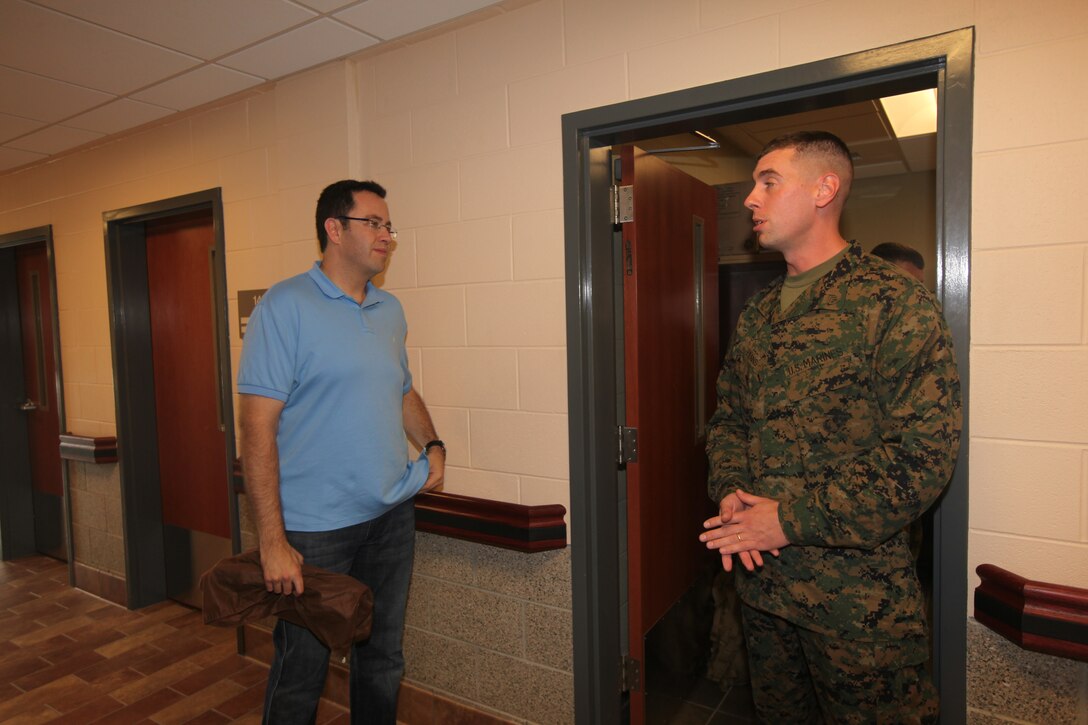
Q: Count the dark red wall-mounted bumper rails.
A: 3